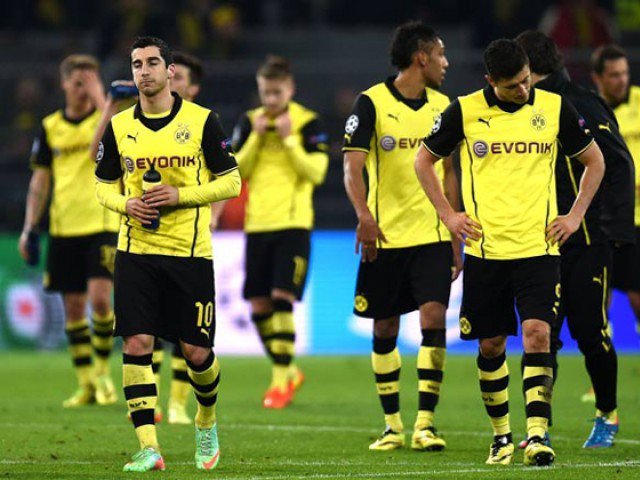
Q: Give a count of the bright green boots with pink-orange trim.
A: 2